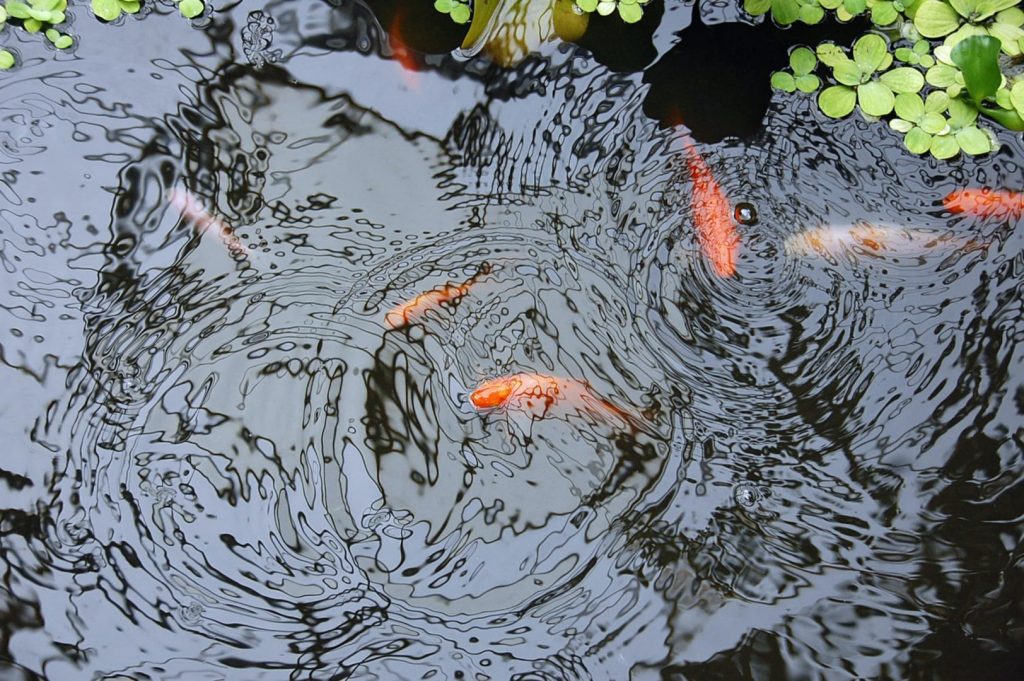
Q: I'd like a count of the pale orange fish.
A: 2